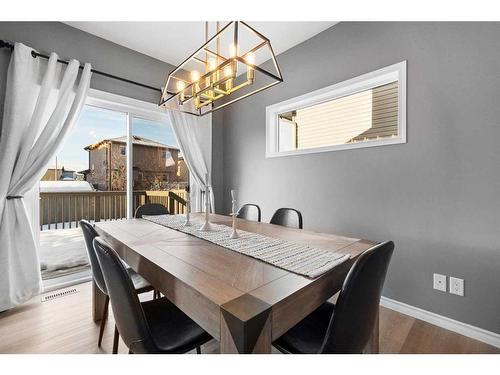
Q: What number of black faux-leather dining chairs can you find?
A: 6